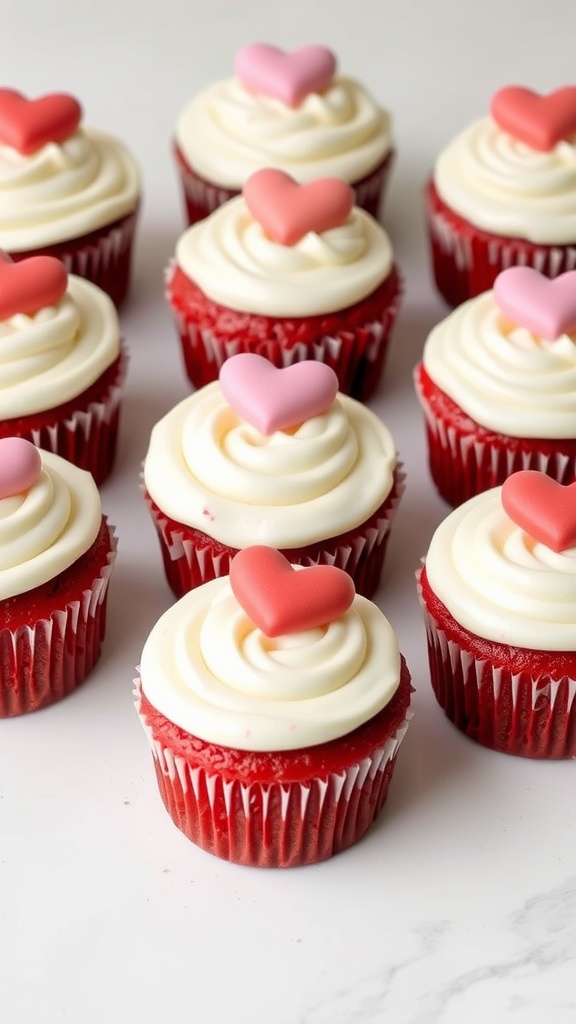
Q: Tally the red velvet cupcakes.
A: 10